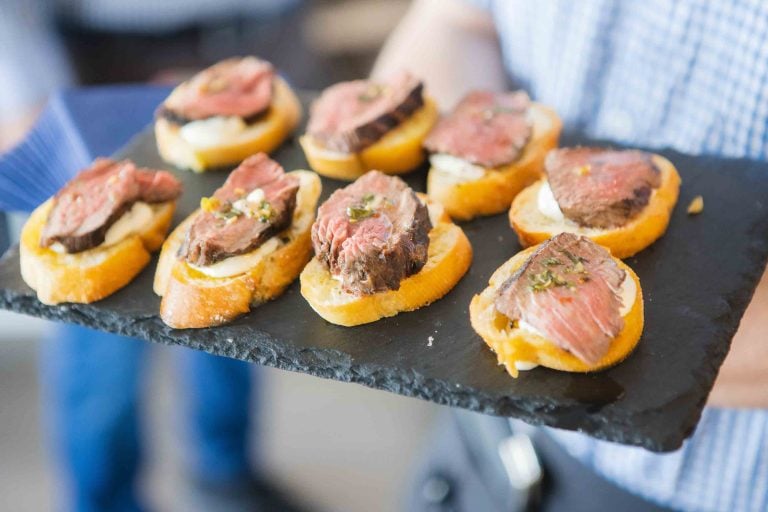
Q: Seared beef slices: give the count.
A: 8